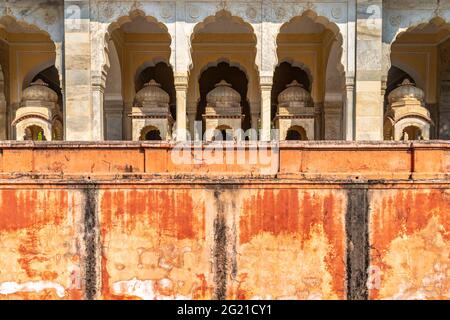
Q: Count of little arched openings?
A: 5